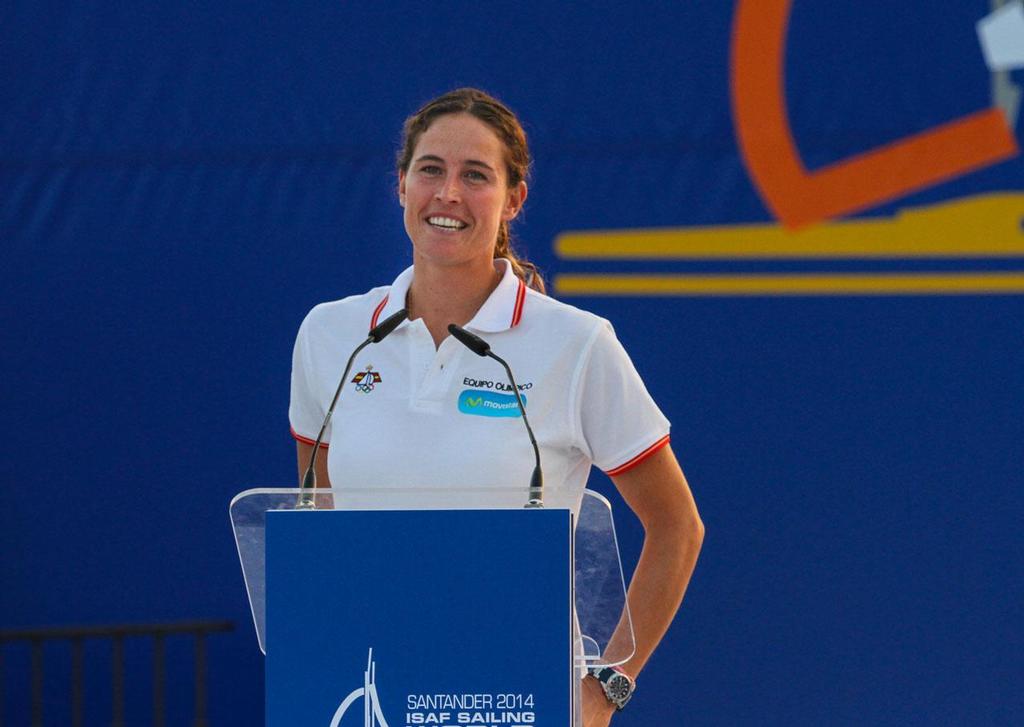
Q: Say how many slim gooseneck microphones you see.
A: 2